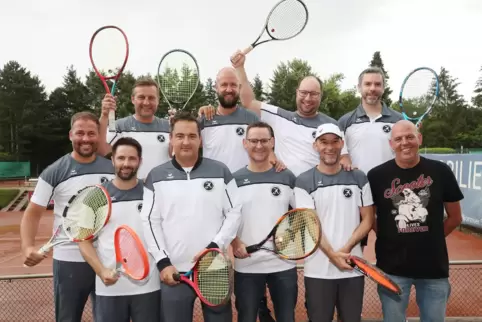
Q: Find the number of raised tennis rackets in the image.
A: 4